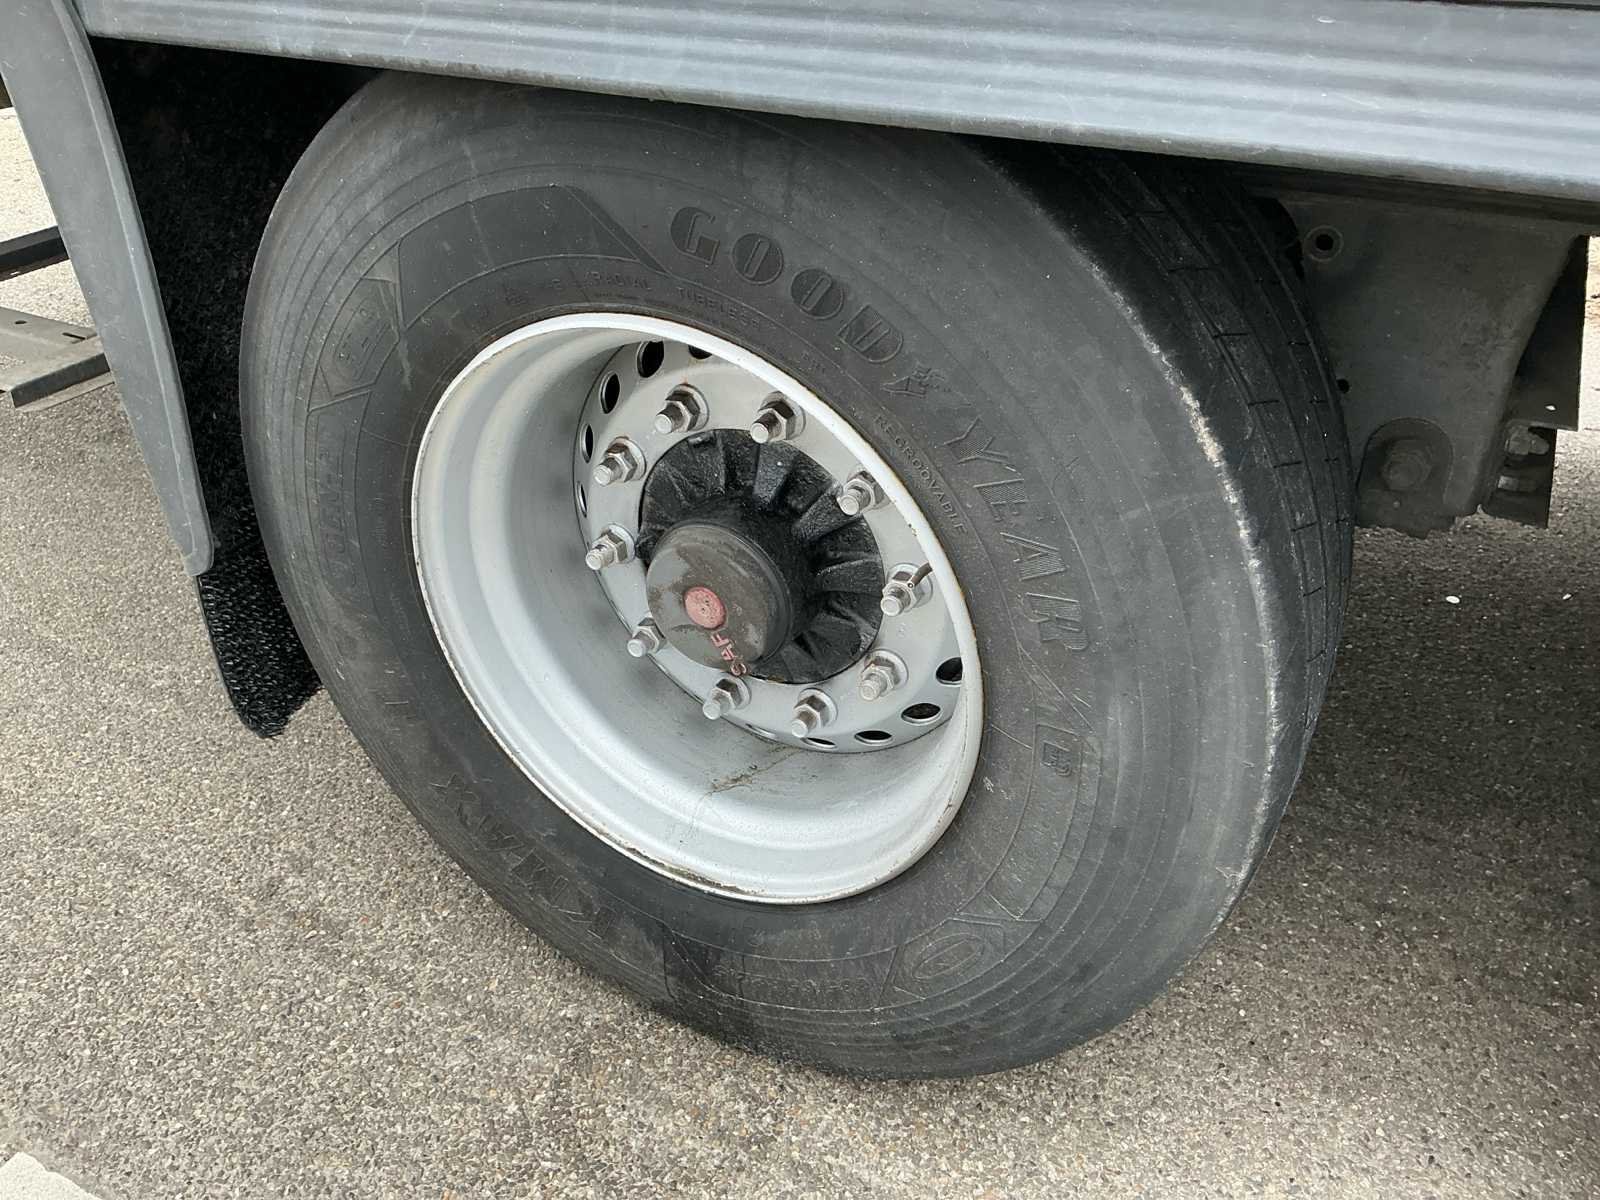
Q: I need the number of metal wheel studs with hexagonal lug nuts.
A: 10